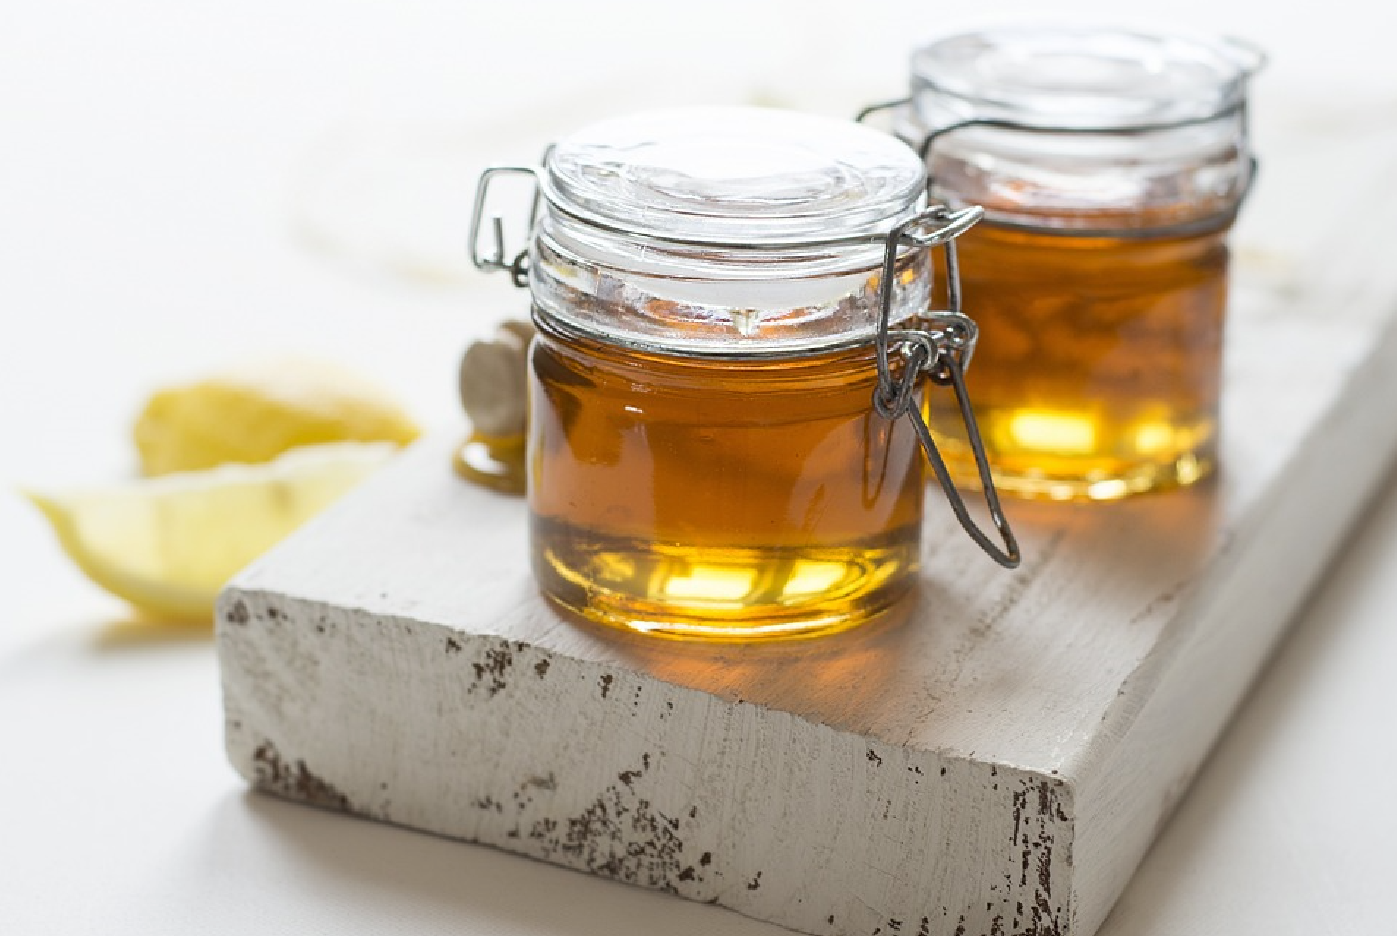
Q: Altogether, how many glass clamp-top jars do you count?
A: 2